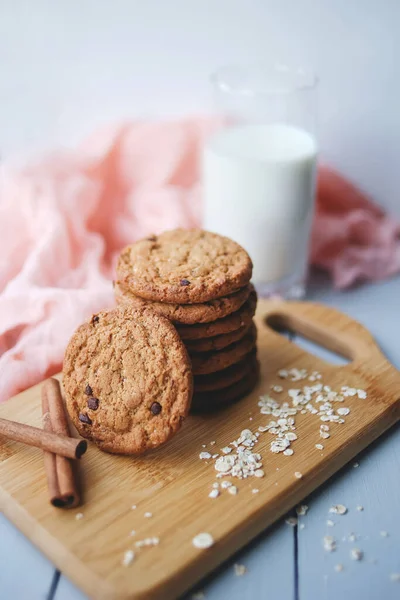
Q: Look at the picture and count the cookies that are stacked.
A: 7